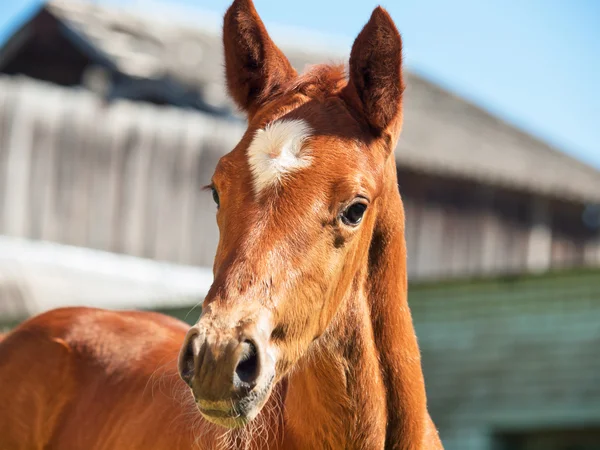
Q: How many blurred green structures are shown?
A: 1